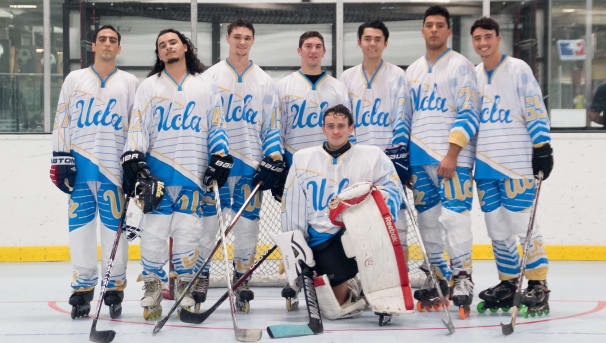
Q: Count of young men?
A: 8